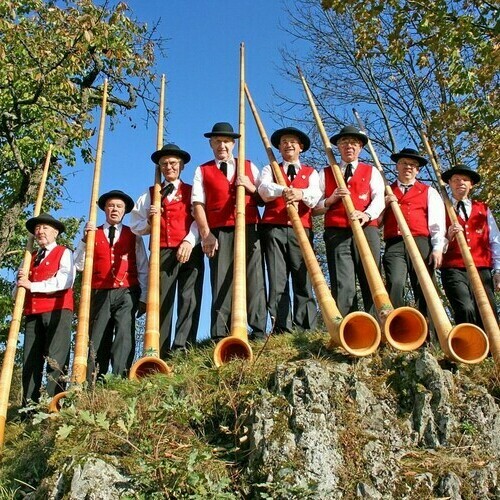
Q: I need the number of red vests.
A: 8